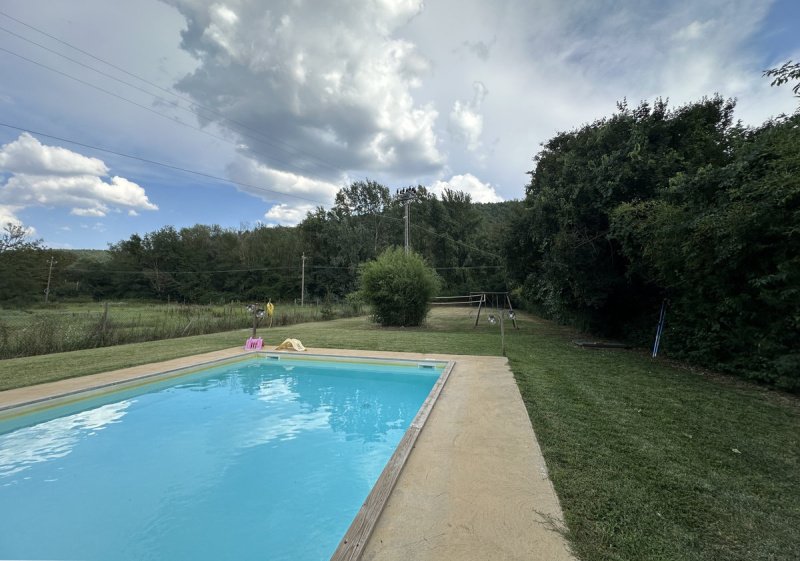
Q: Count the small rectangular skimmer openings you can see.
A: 2